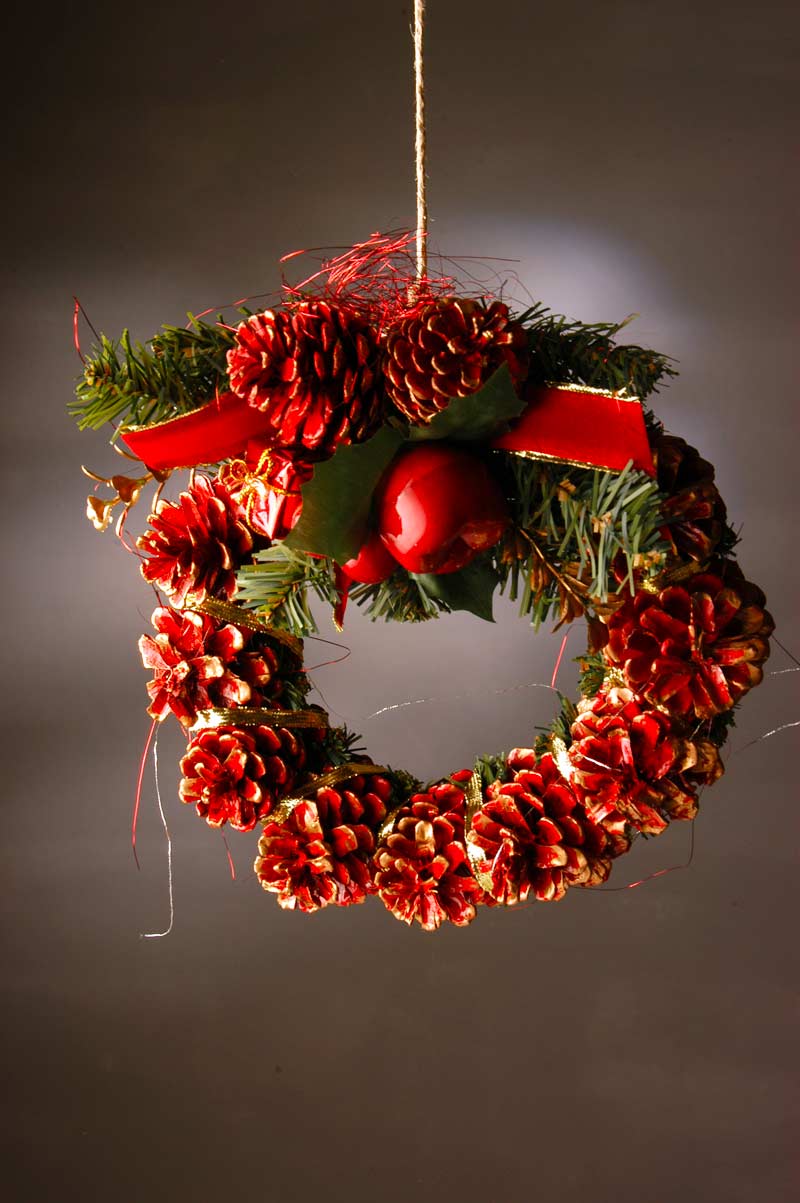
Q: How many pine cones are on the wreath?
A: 11